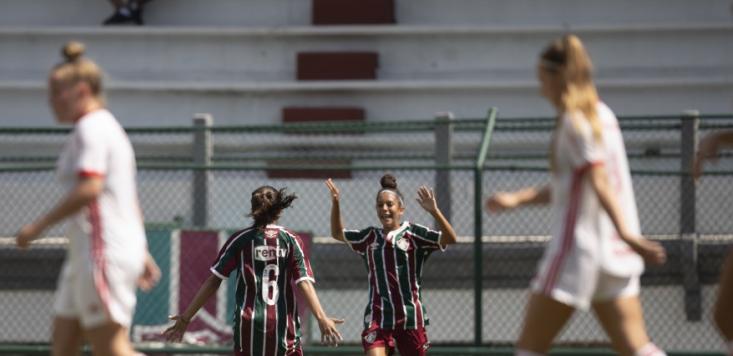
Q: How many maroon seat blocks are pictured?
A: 4